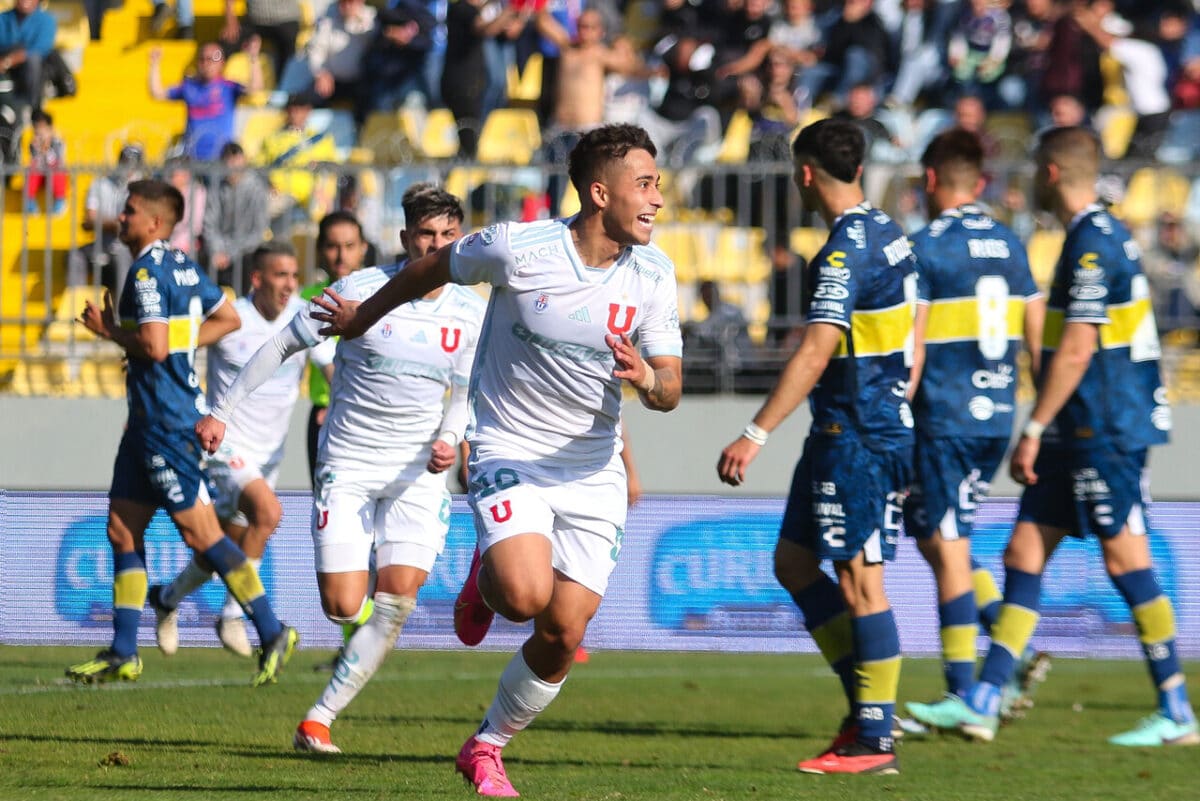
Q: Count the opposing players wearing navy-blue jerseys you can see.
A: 4